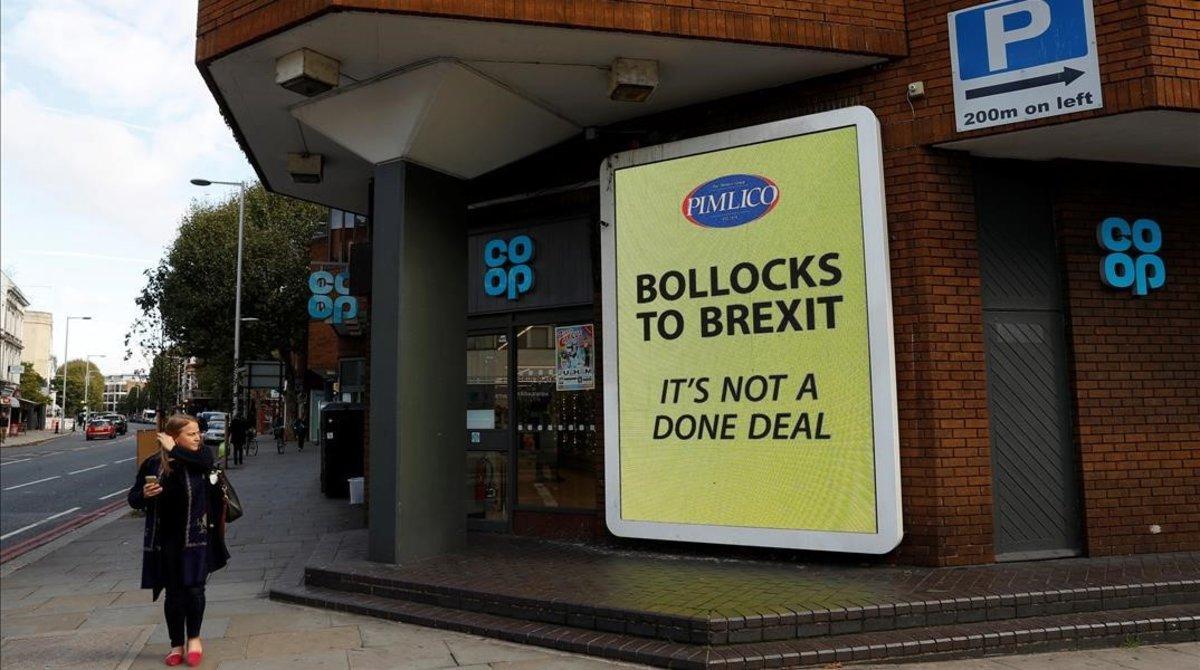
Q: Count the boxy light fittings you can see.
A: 3